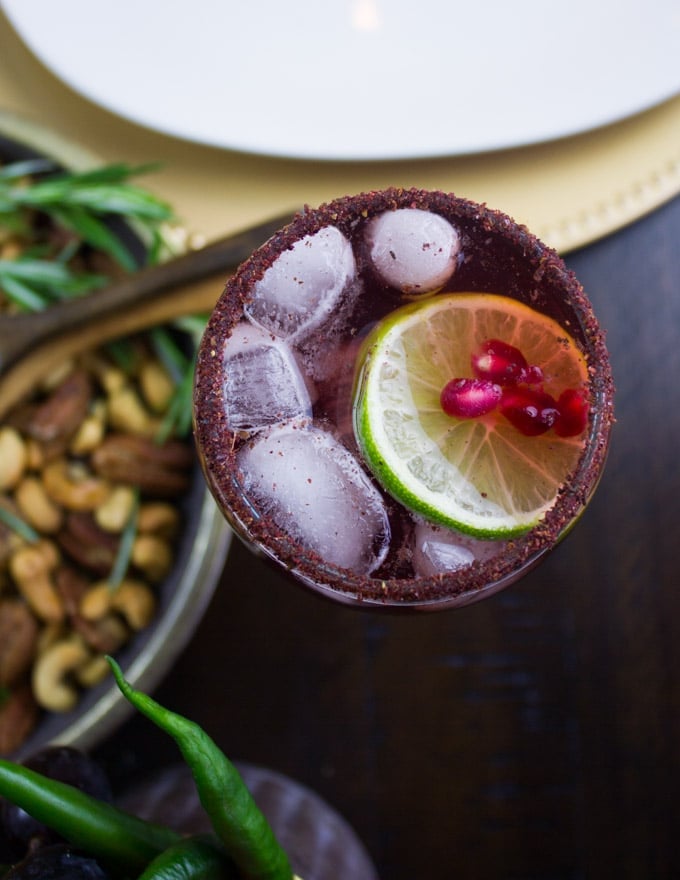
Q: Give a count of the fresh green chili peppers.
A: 3